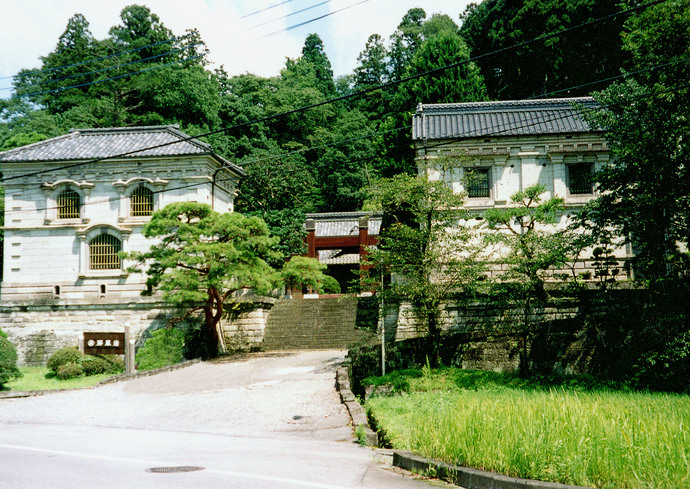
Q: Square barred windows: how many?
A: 2